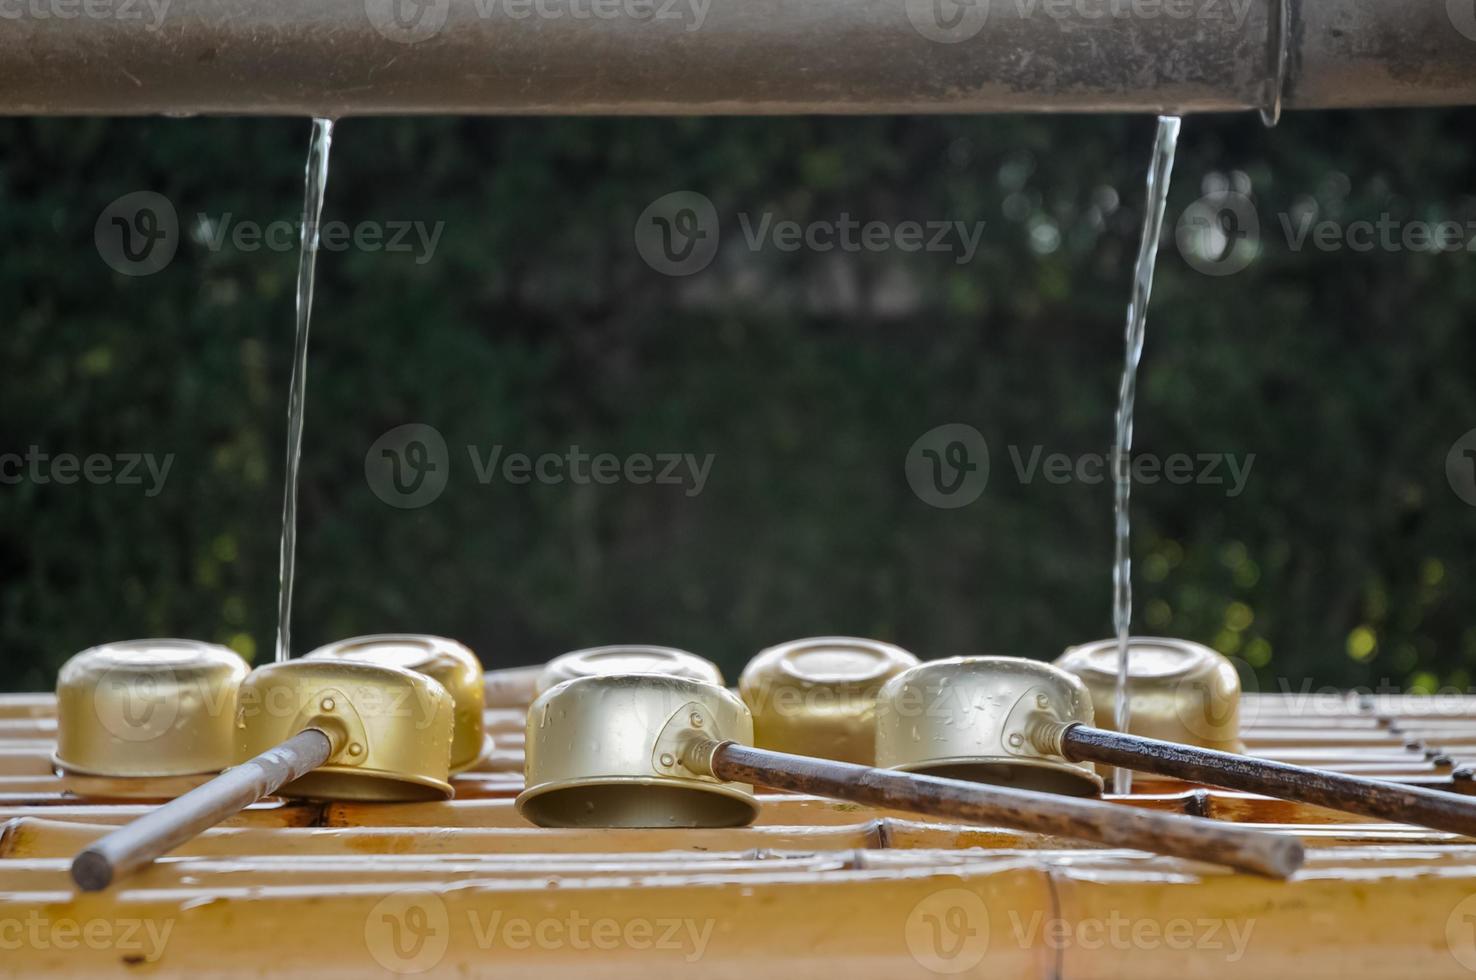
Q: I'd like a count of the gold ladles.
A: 8